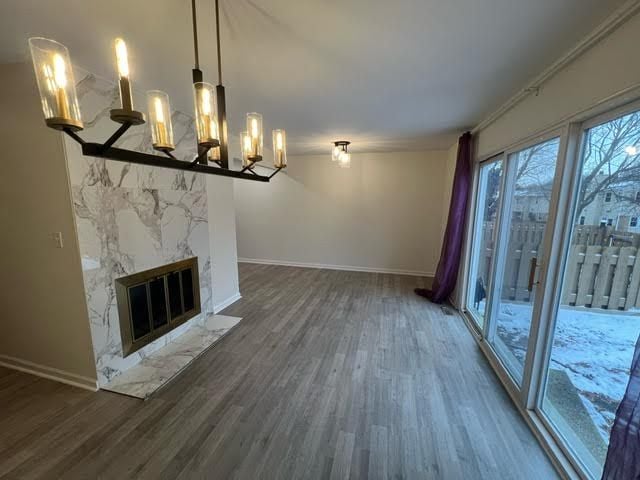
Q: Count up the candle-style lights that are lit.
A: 8